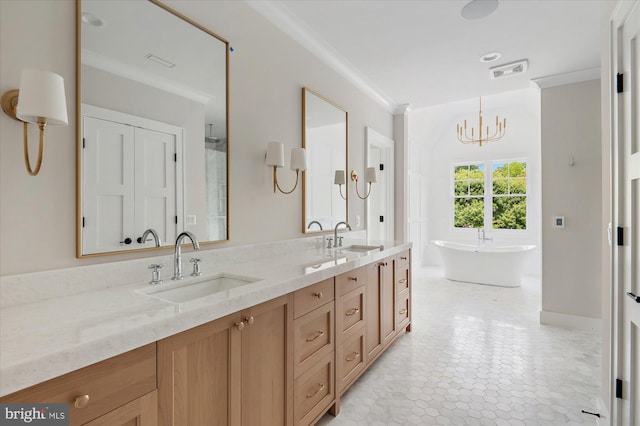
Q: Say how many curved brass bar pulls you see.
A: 6